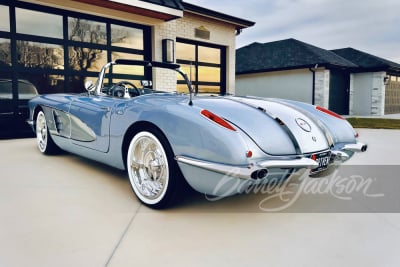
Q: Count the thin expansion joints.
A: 1